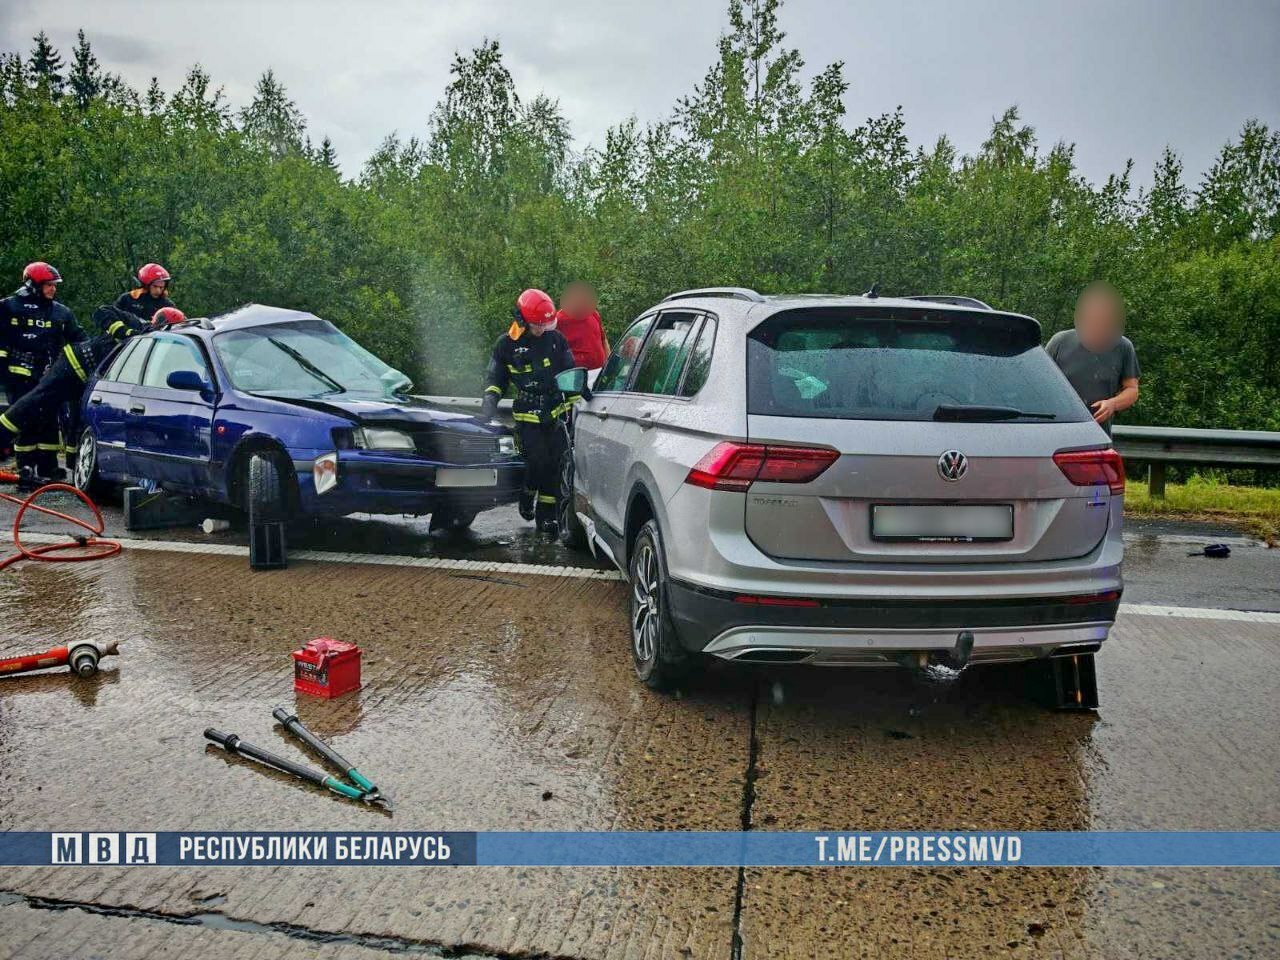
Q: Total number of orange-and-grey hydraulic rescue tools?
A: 1